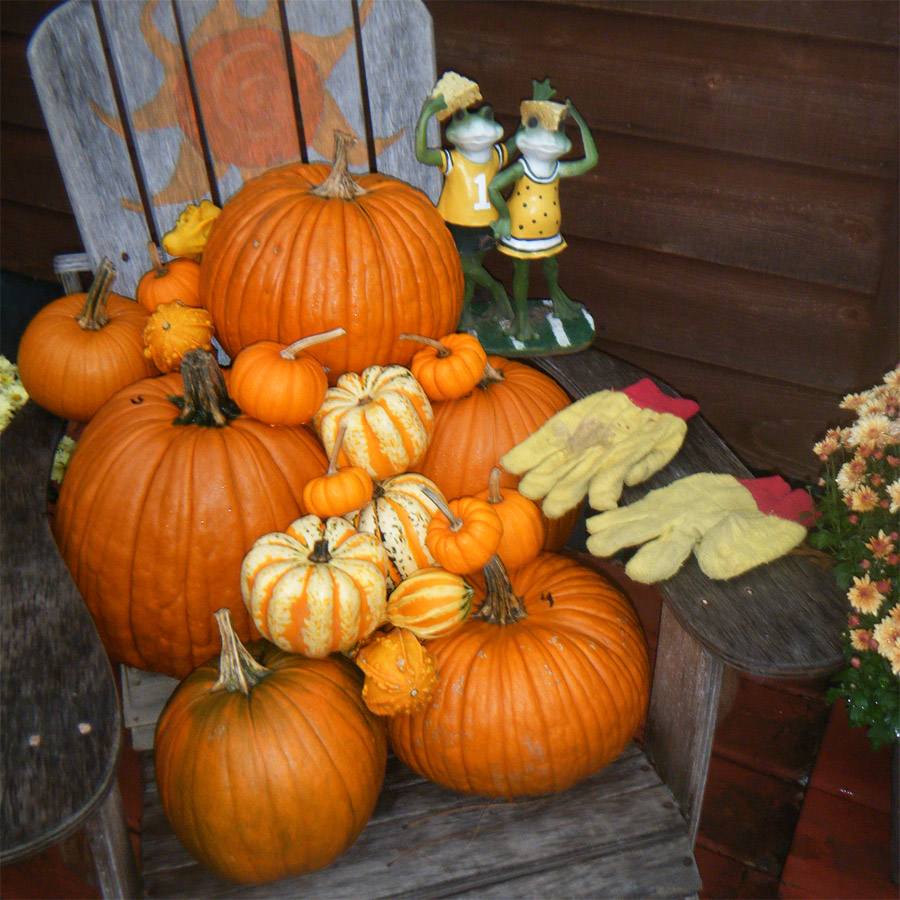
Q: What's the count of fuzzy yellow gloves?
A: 2